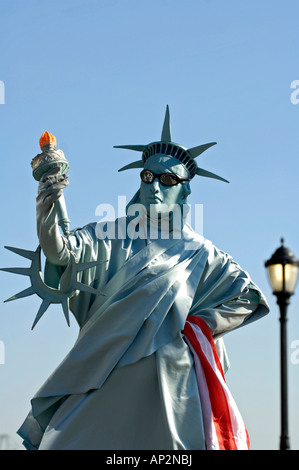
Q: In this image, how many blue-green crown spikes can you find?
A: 12